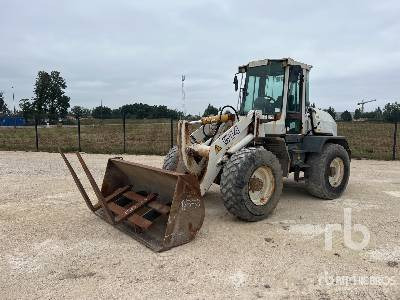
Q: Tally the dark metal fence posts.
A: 5